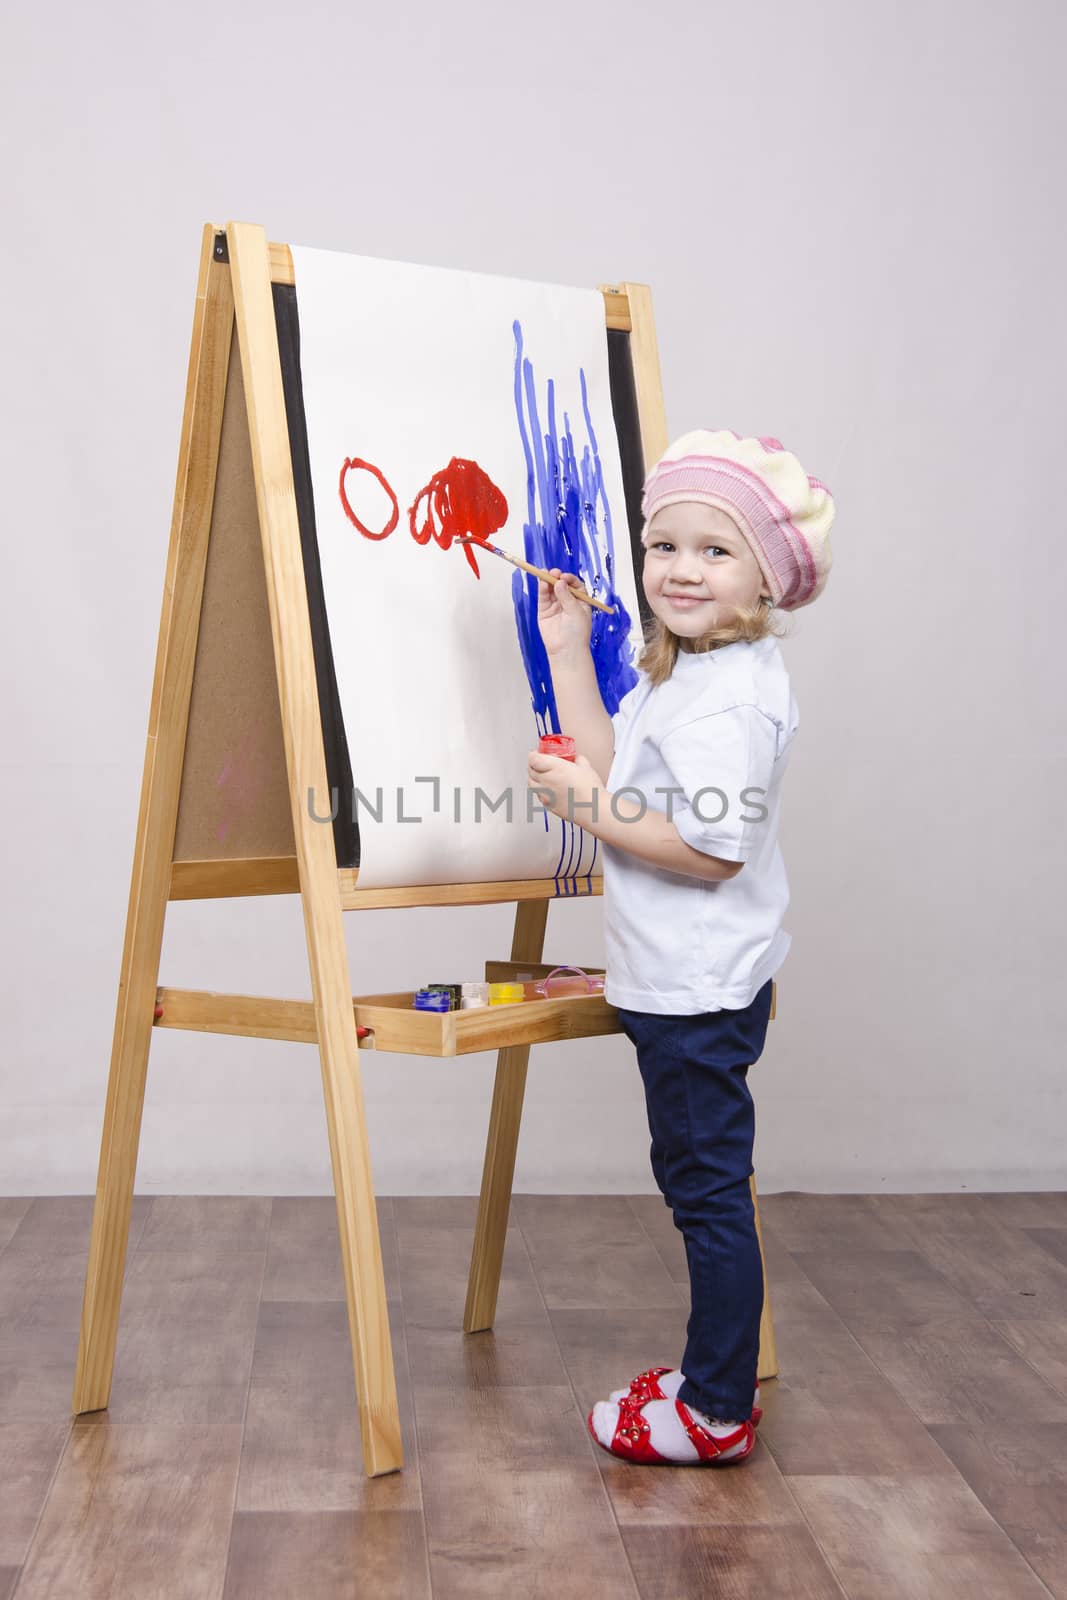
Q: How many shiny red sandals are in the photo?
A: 2